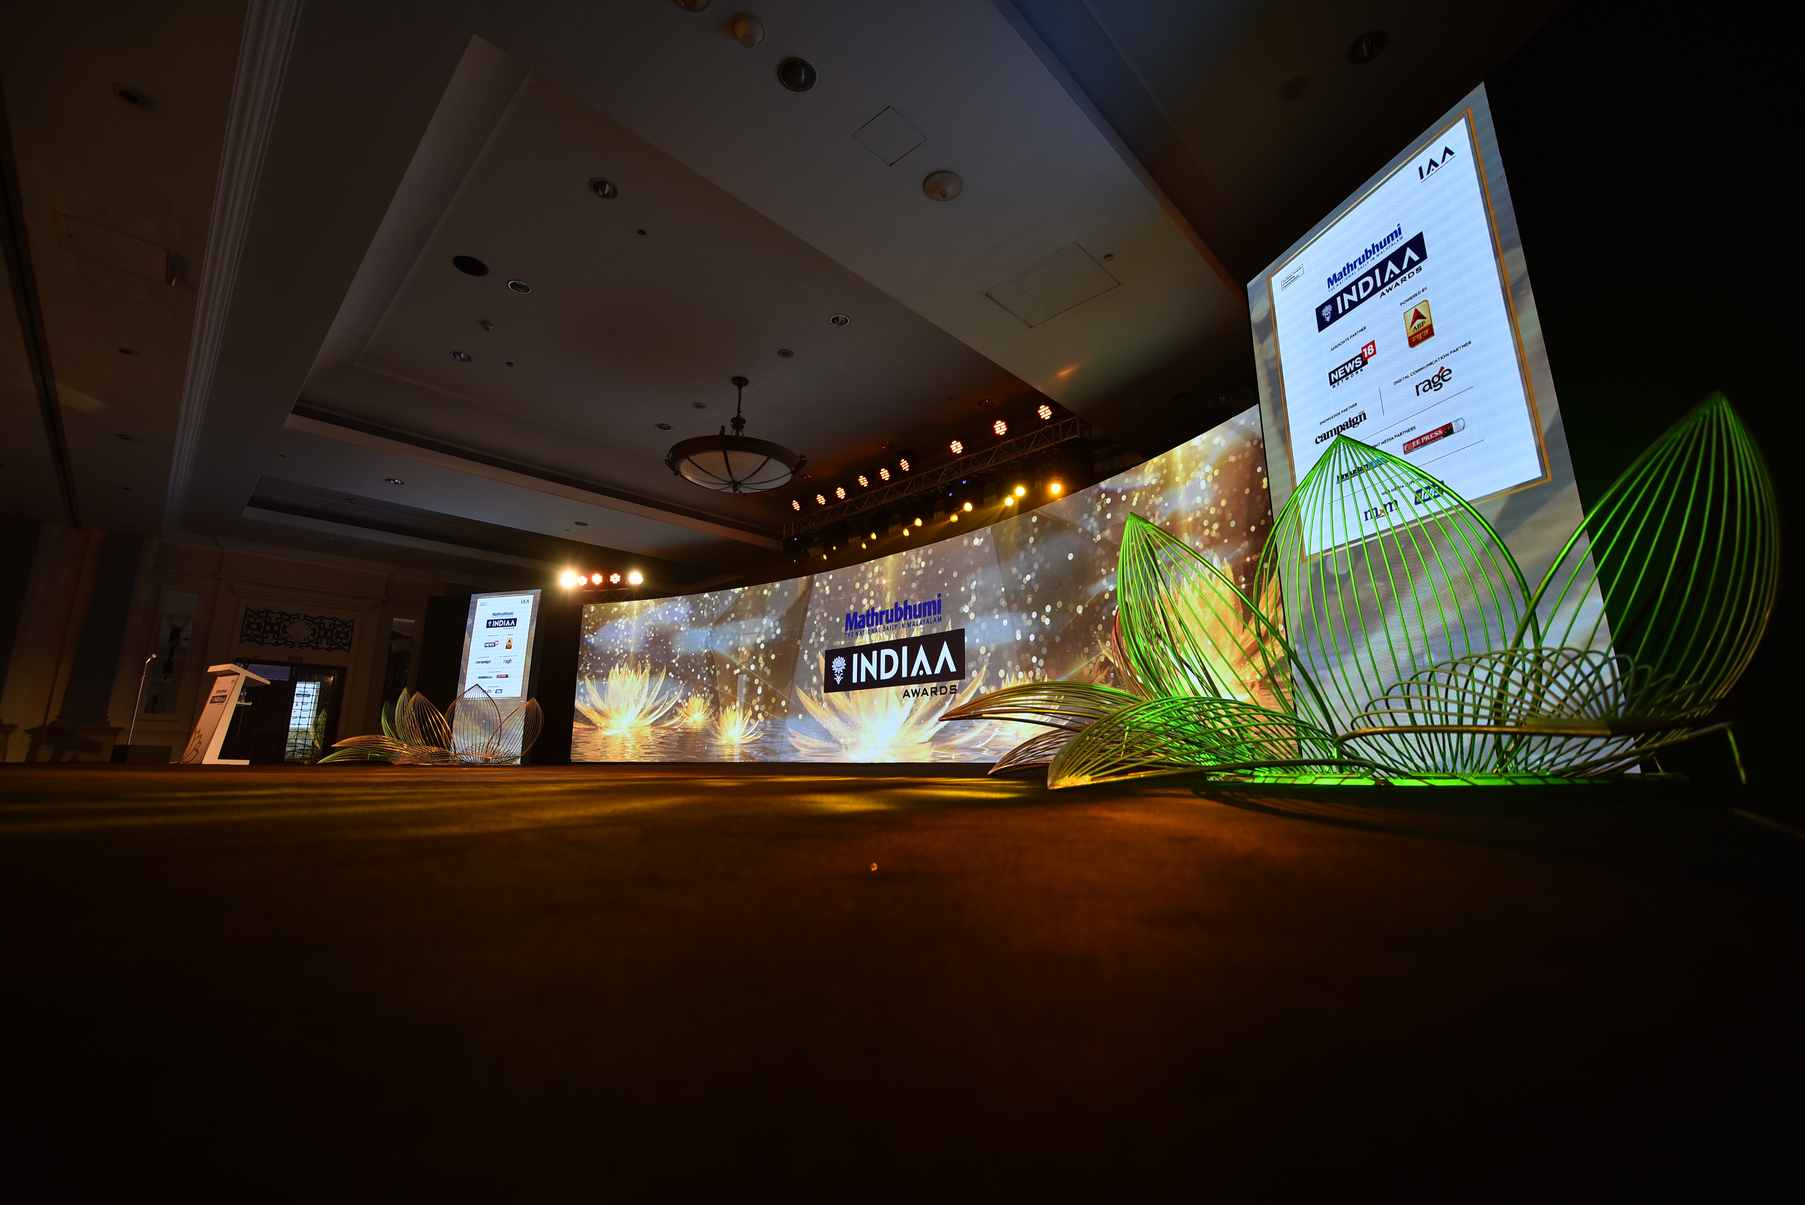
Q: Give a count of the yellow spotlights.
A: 11